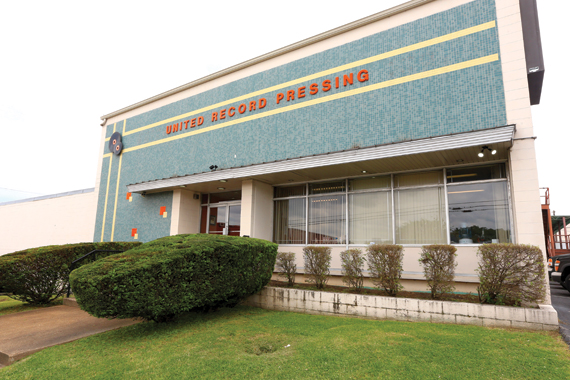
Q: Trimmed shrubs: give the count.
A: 8